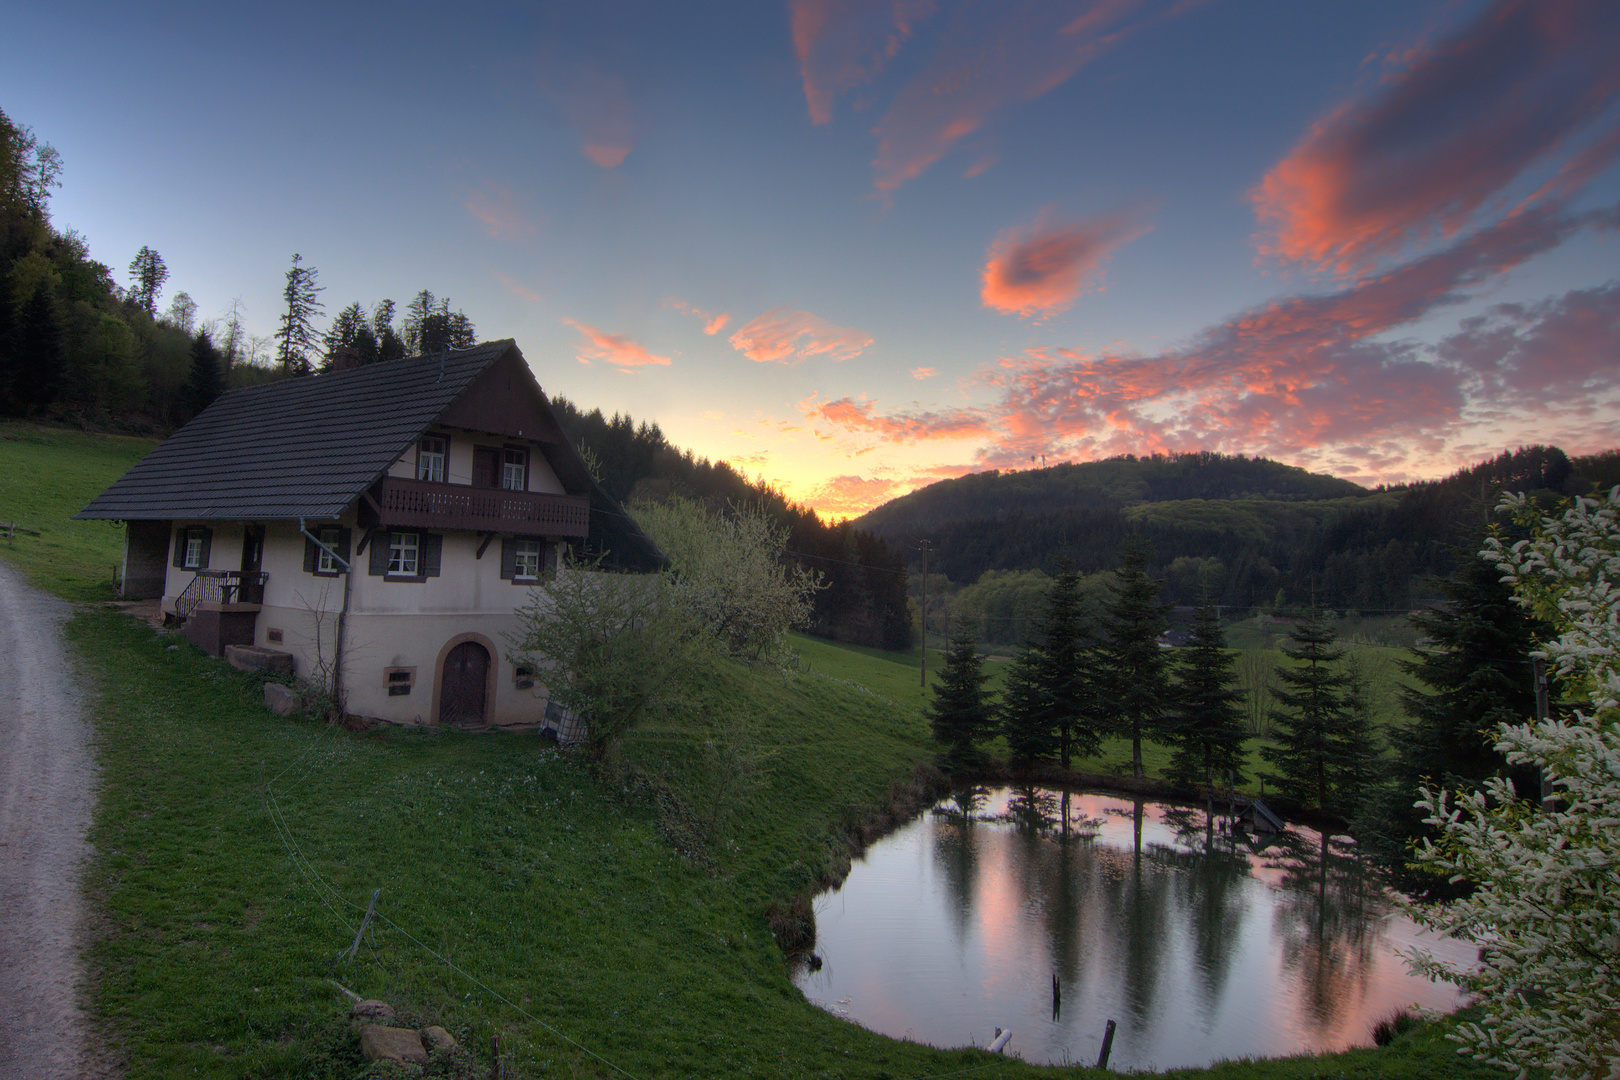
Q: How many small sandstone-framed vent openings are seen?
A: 3